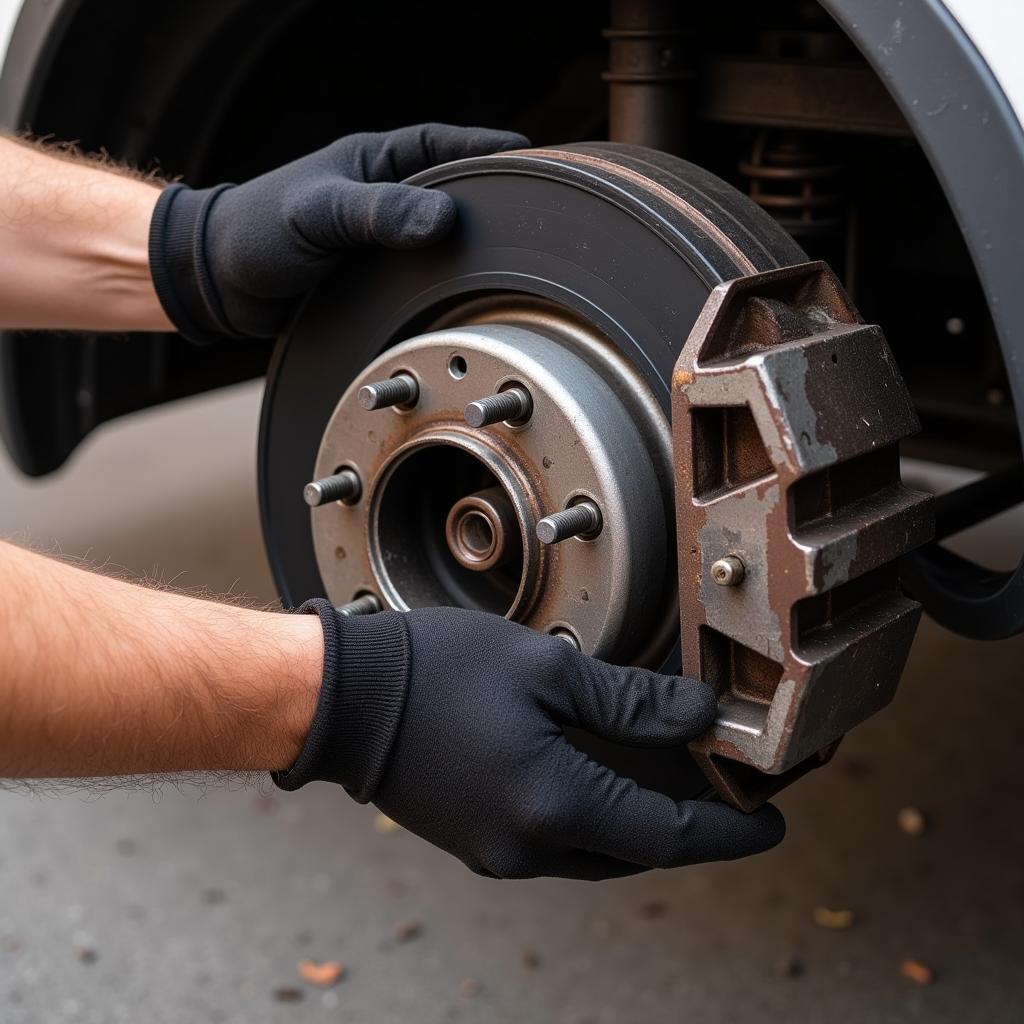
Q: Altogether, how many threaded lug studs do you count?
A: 6